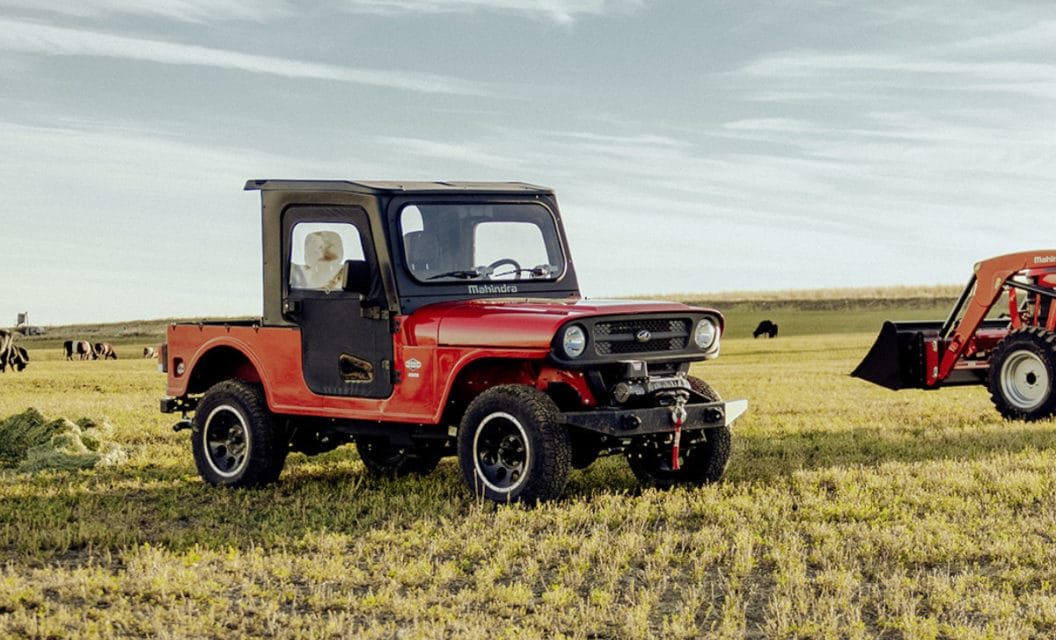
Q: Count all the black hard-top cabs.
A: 1